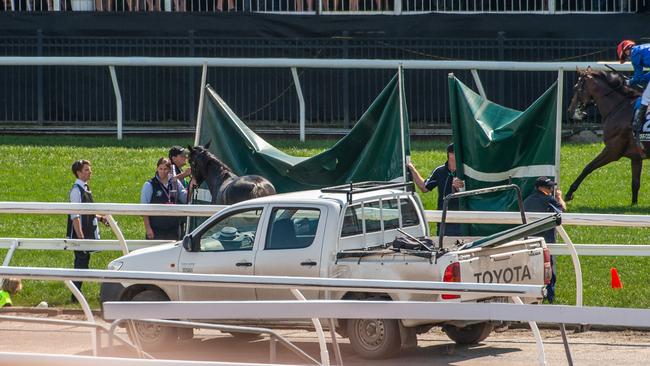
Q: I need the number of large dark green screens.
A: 2